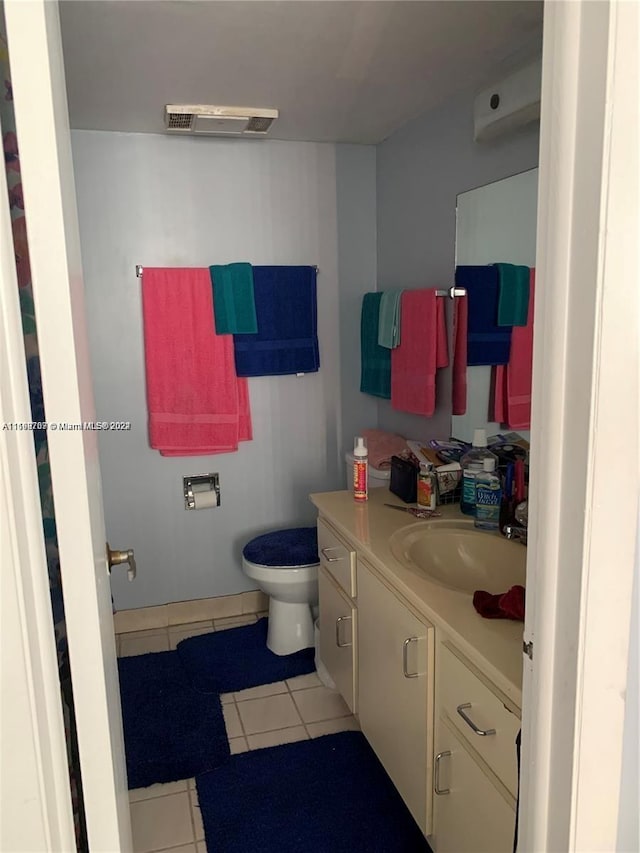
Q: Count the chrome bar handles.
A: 5